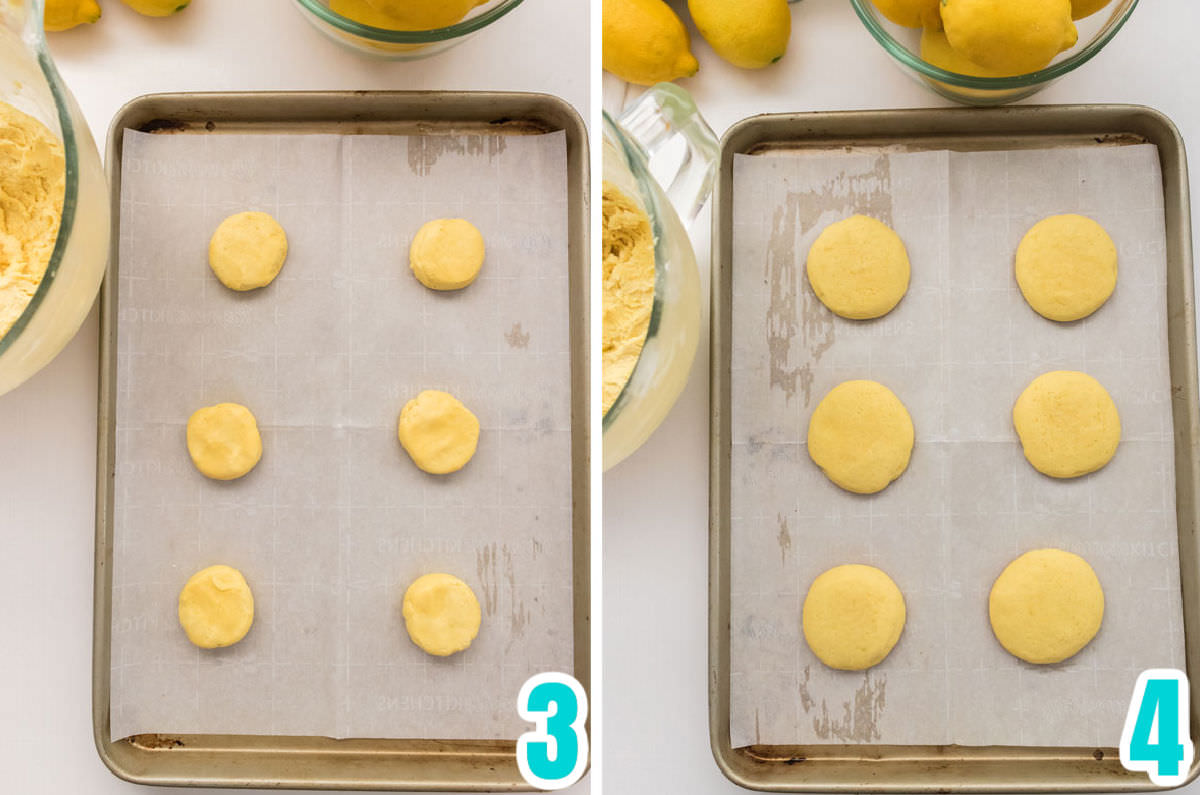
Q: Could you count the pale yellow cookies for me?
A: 12